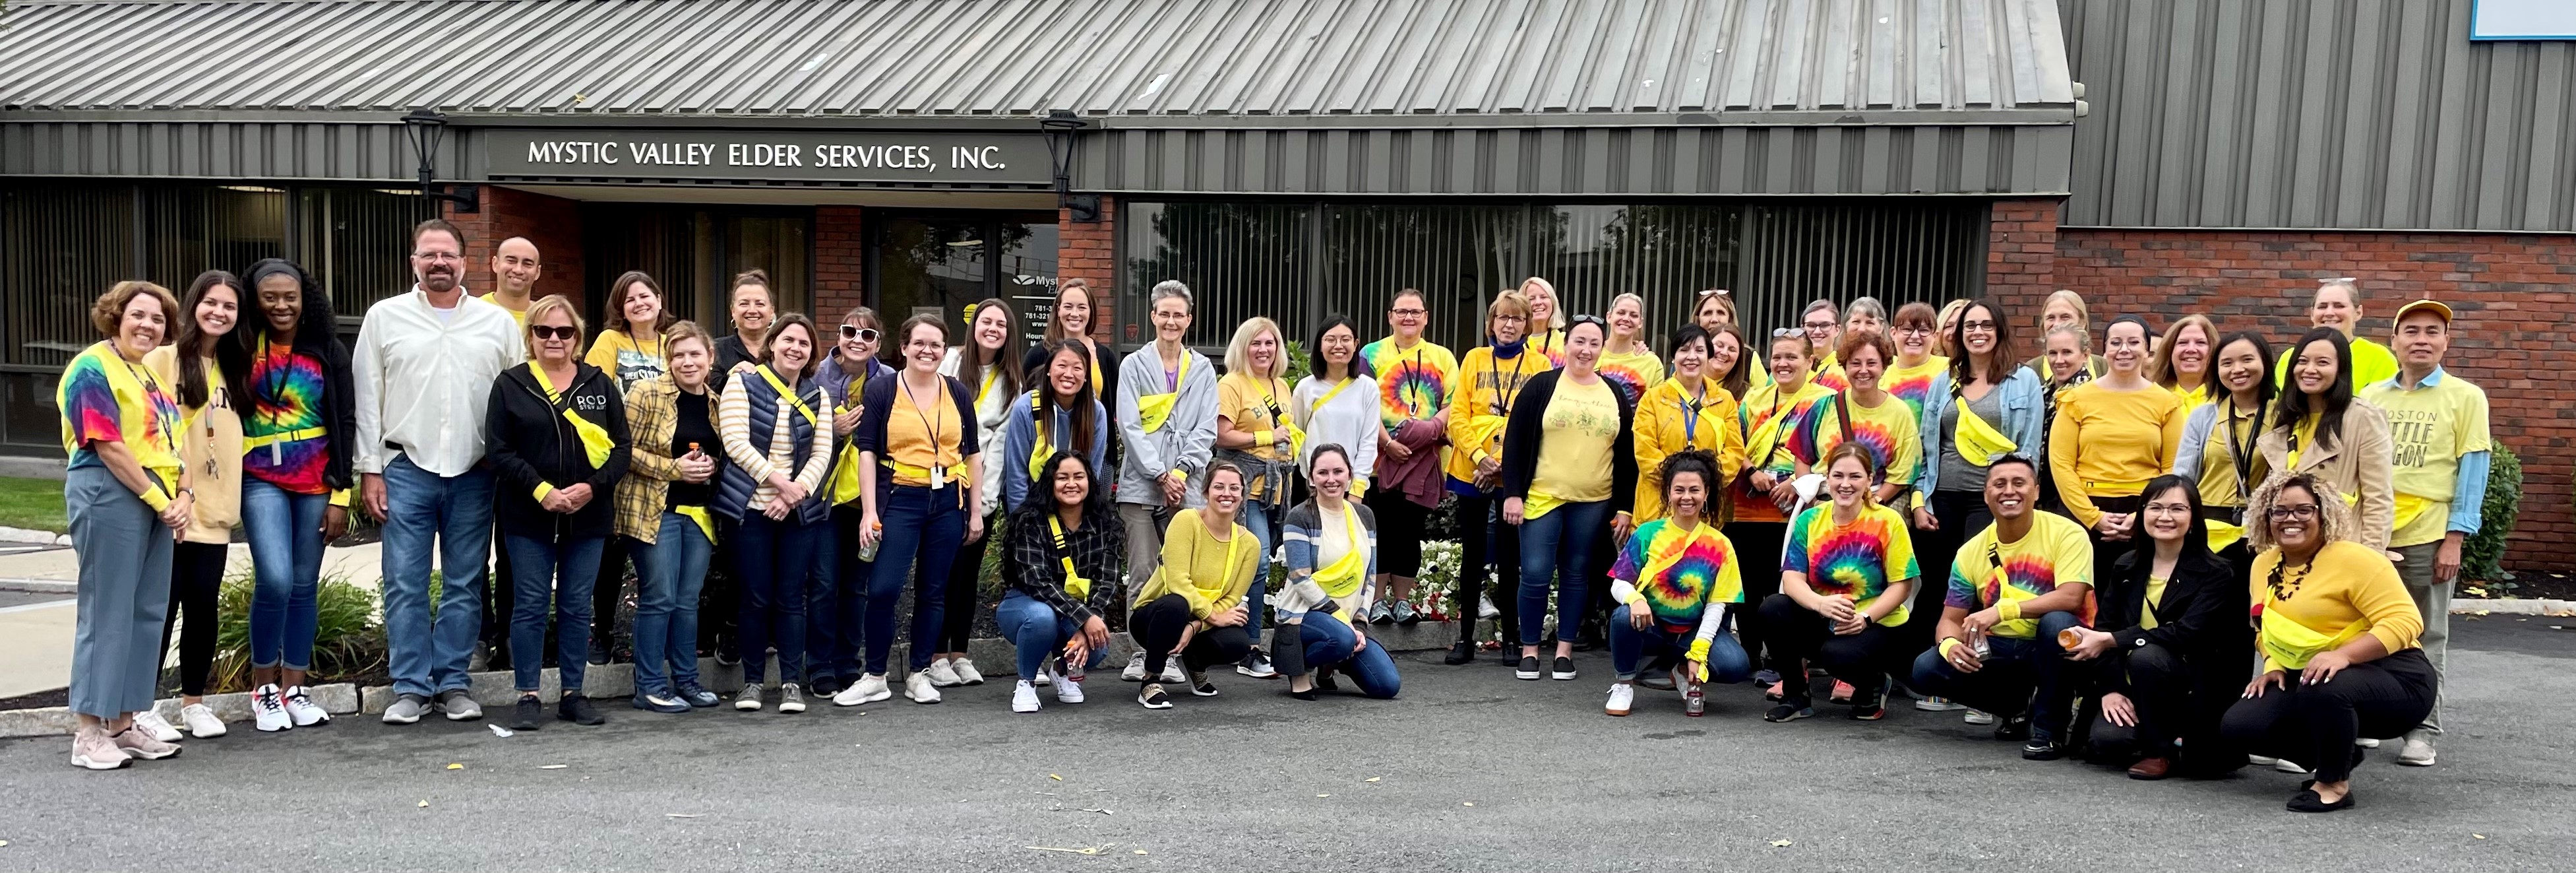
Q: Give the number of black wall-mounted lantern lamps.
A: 2